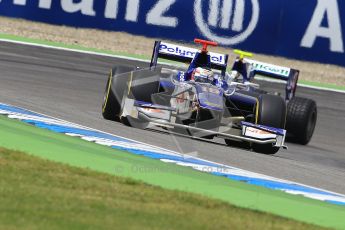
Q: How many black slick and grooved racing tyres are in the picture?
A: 4